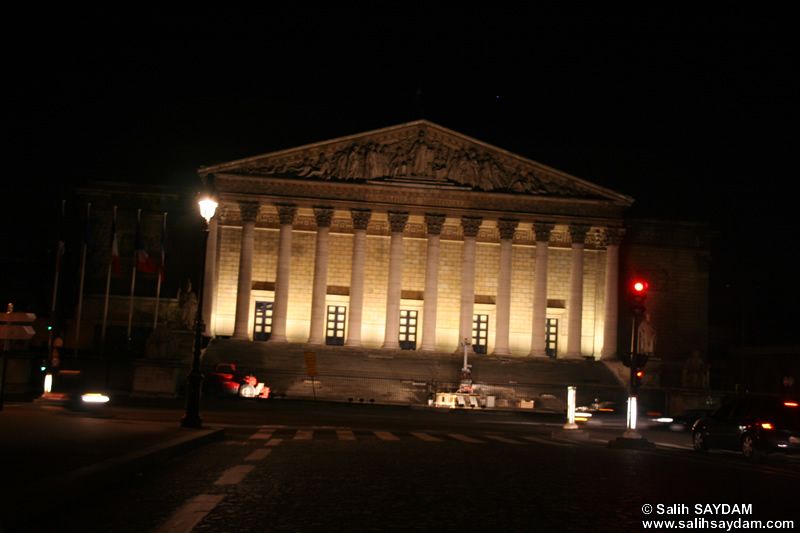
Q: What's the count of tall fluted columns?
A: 12